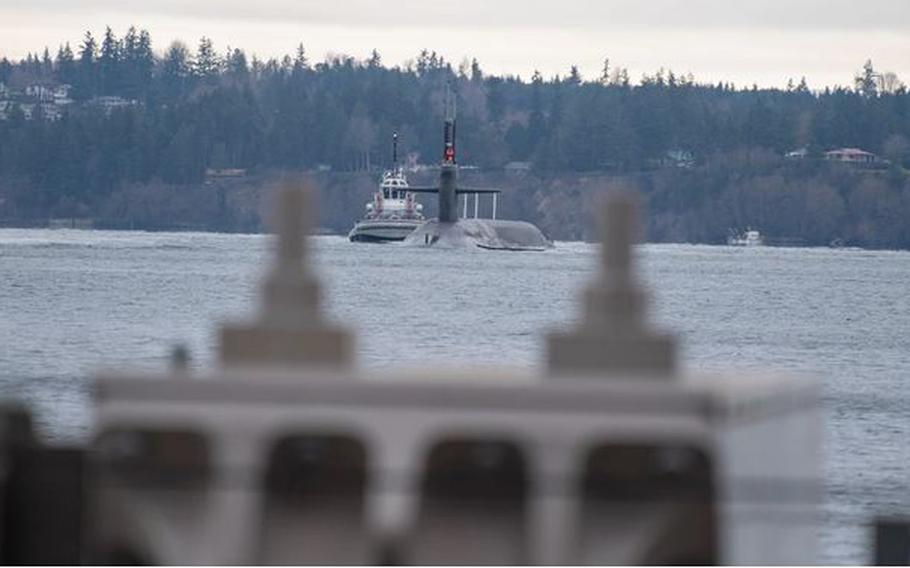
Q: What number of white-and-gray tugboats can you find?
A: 1